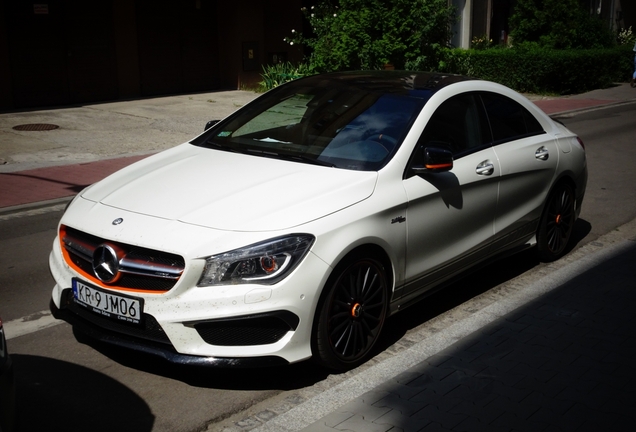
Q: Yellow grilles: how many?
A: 0